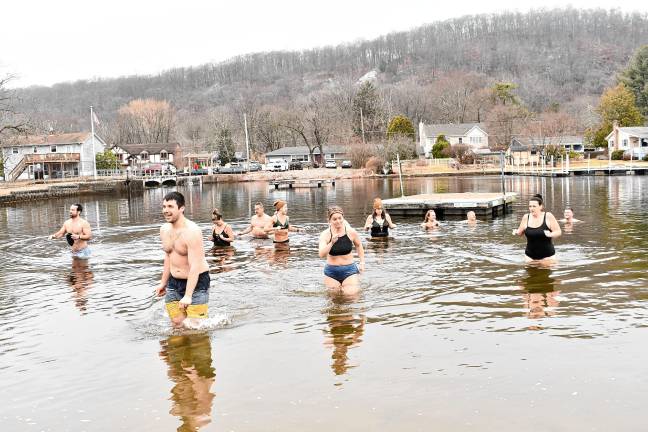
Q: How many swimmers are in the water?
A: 11